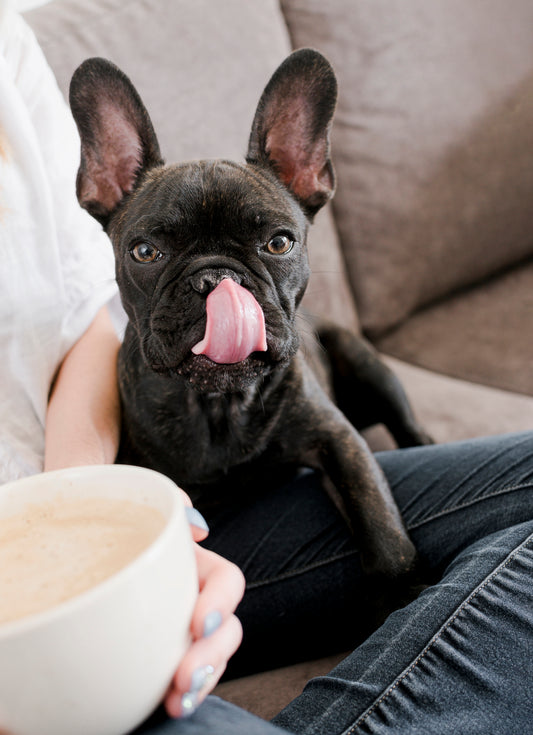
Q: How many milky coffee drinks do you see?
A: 1